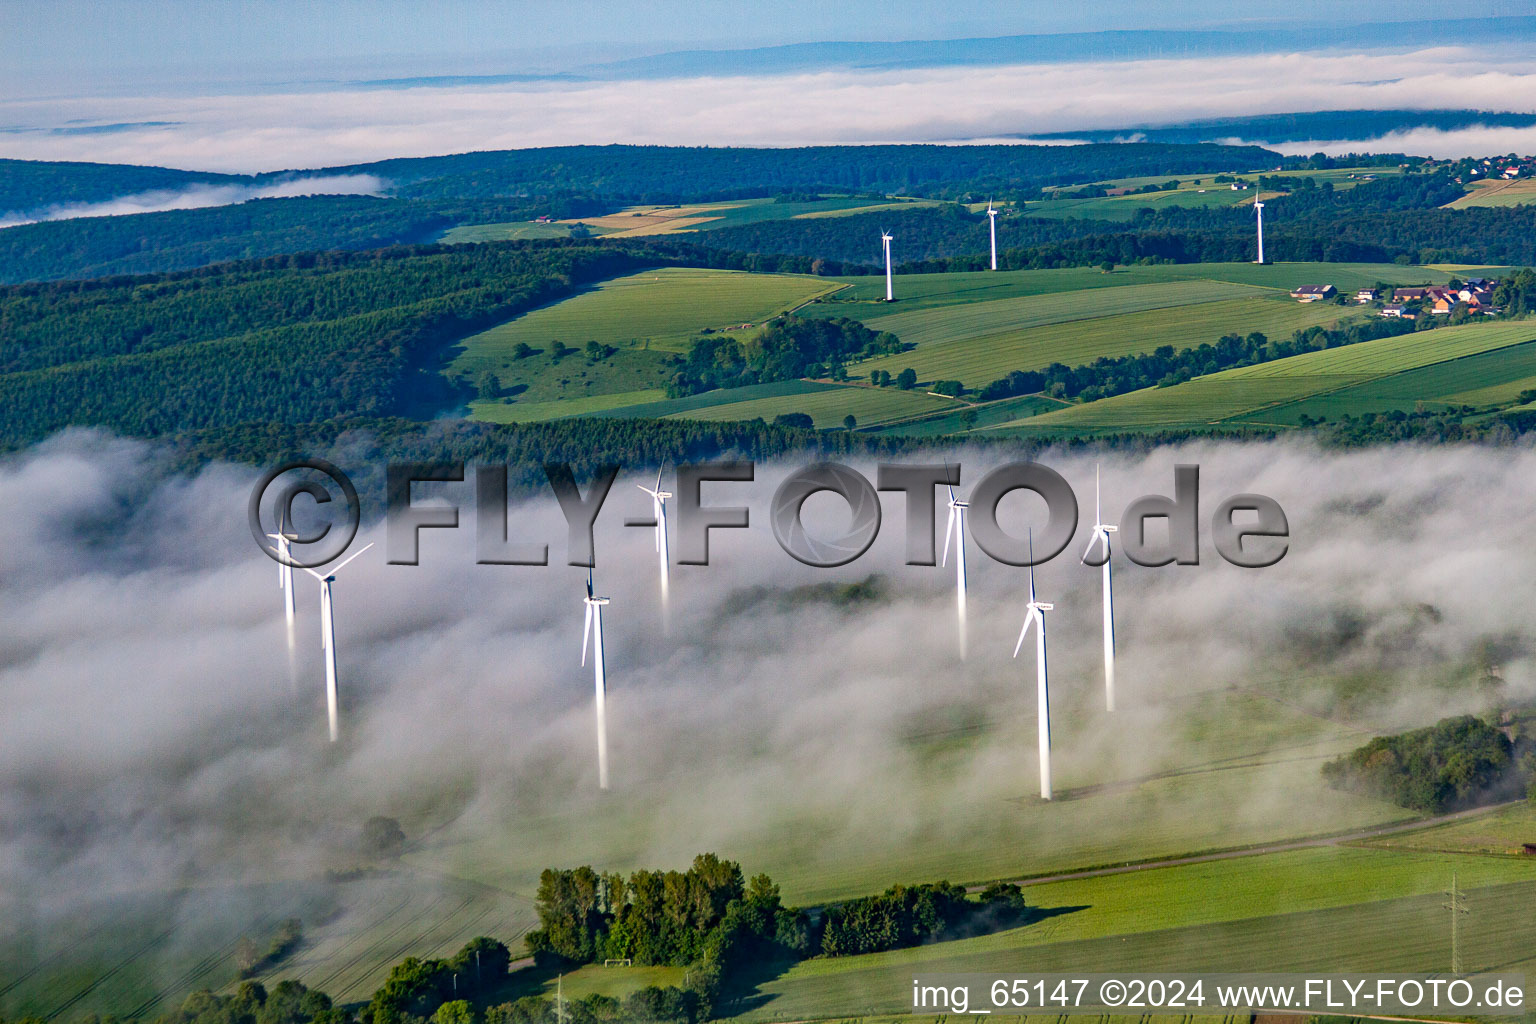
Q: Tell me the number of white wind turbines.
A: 10